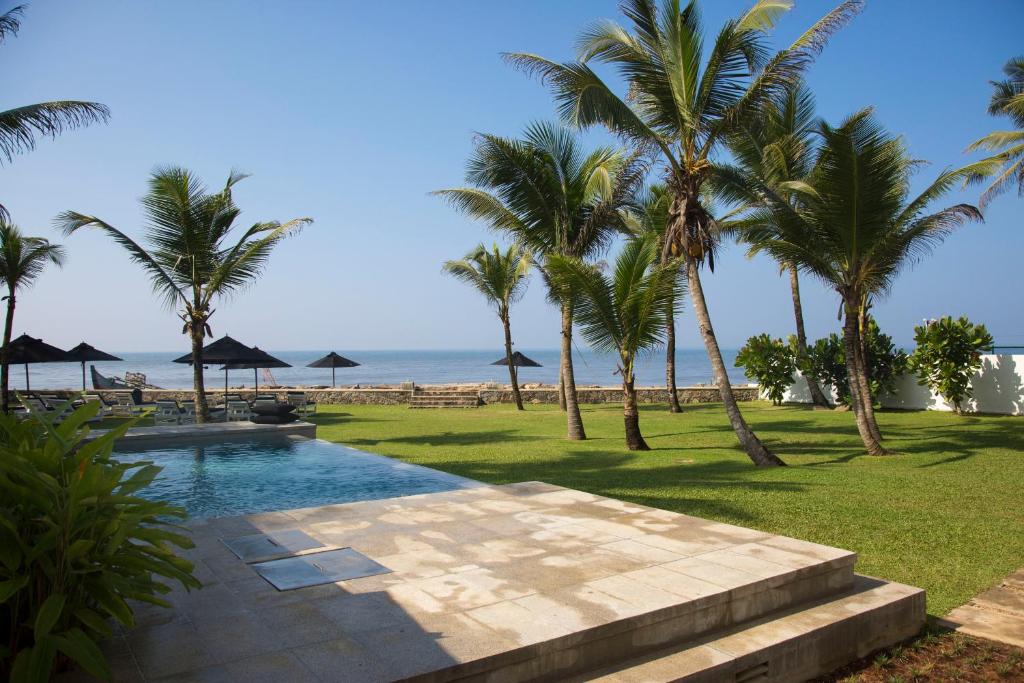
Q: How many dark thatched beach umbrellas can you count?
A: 6